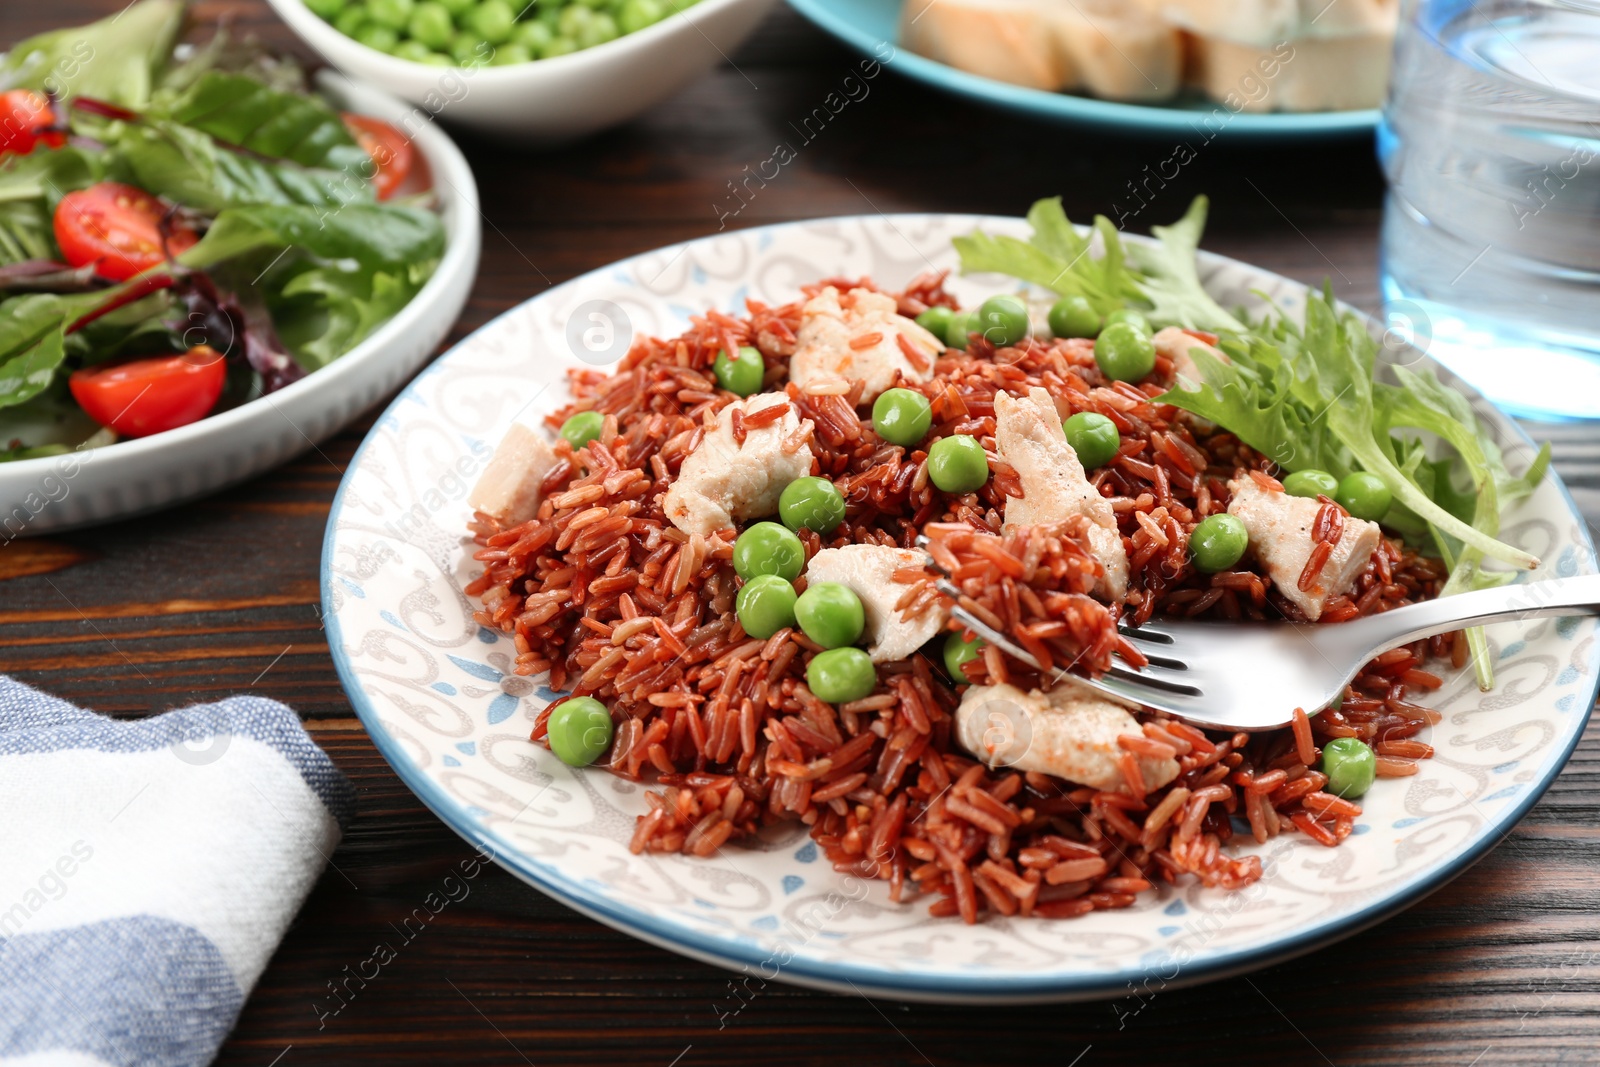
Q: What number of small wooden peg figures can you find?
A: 0